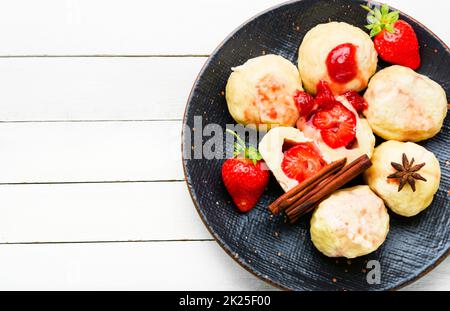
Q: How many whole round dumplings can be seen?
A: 5